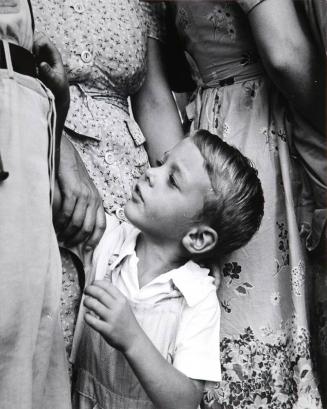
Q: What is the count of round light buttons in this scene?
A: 4